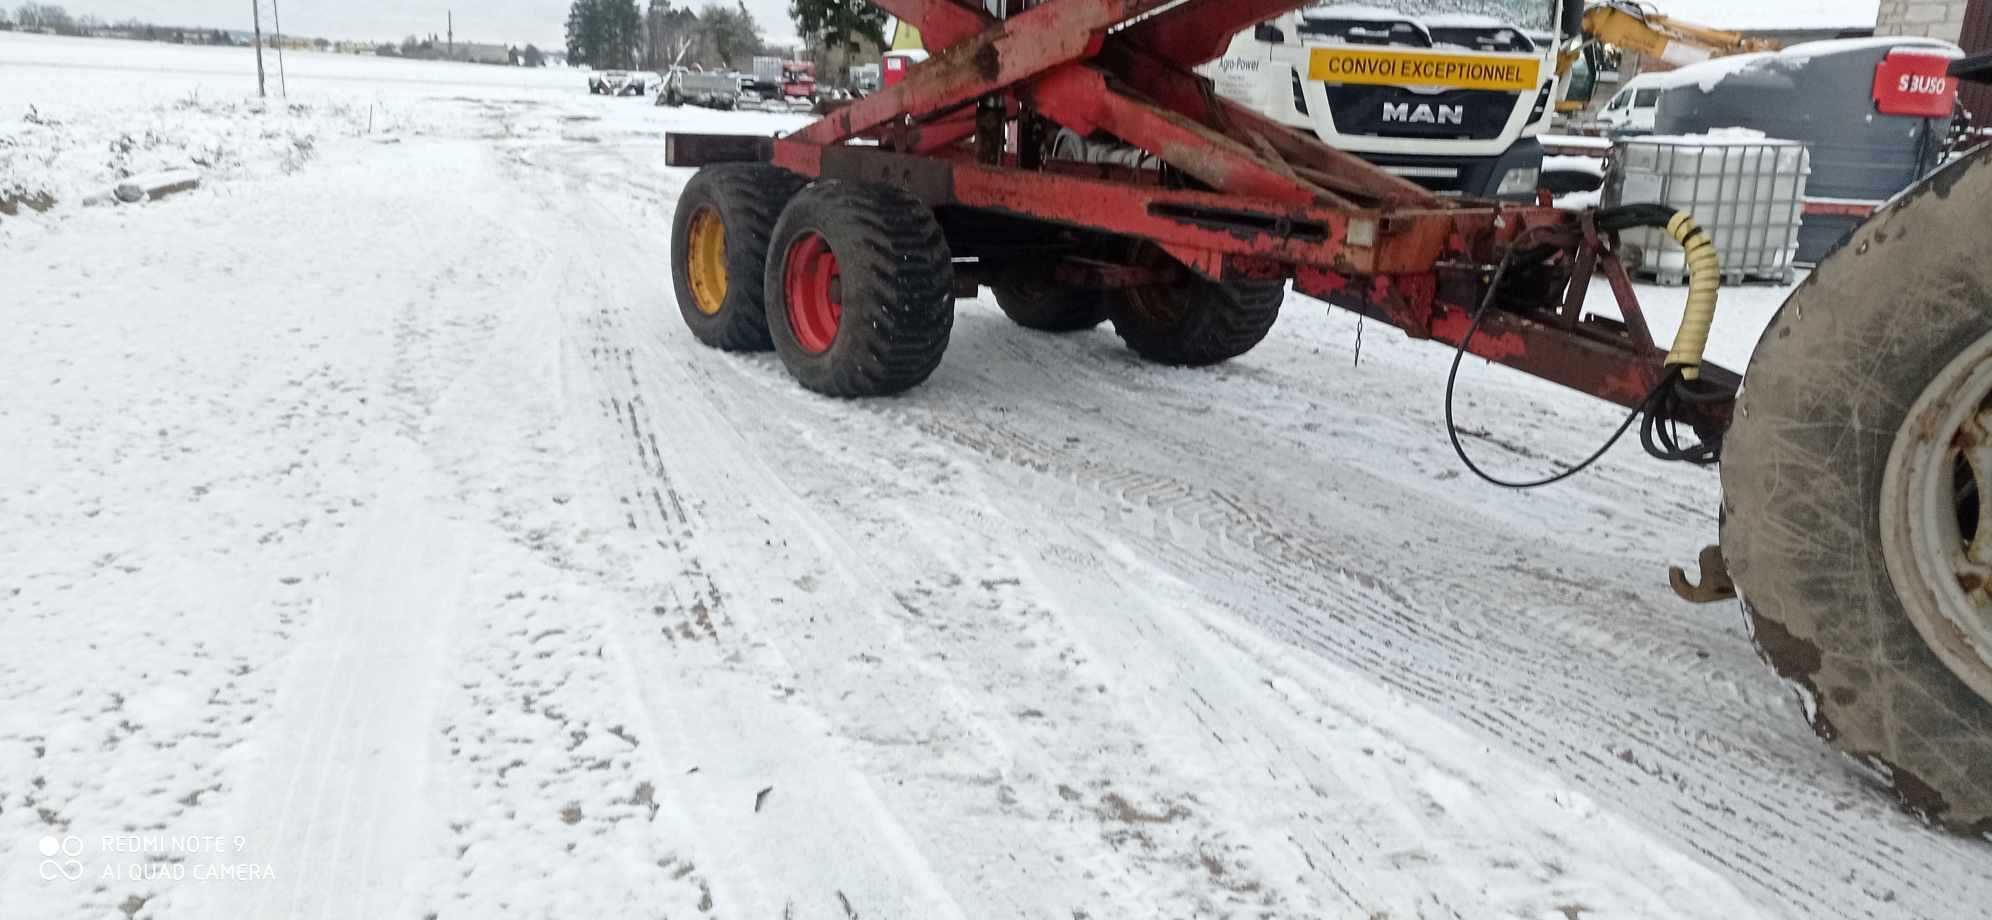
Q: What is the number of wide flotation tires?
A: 4